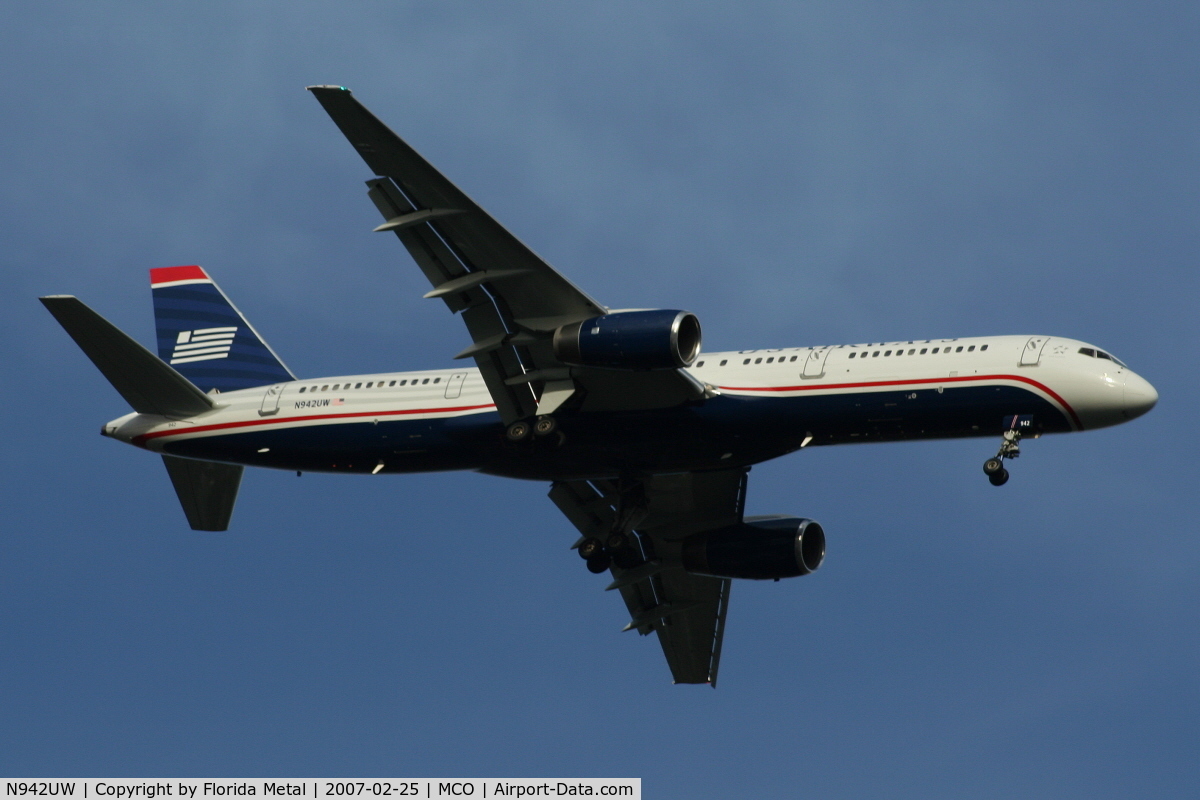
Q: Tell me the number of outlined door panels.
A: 4